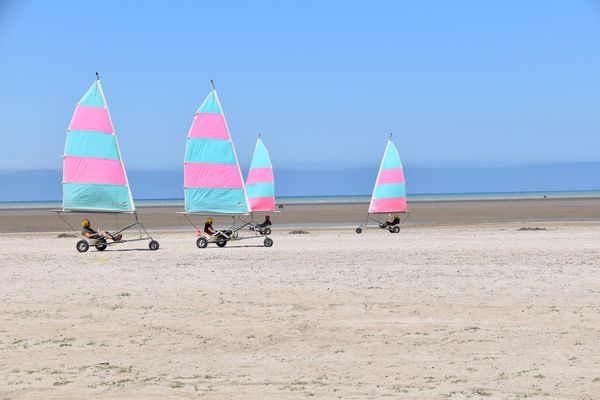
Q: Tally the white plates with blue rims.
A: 0